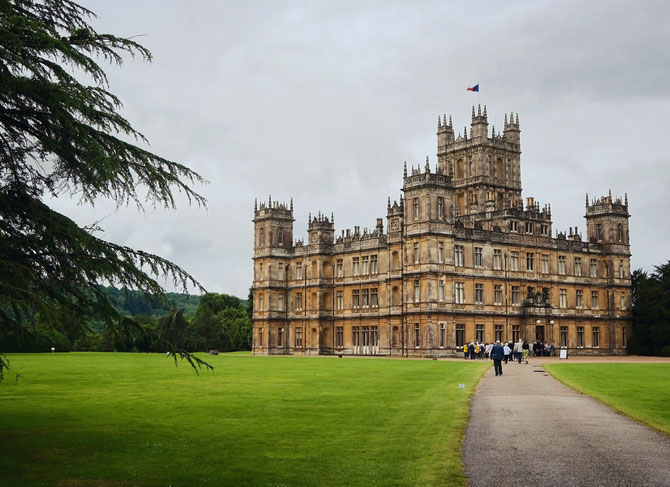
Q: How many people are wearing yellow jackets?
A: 2